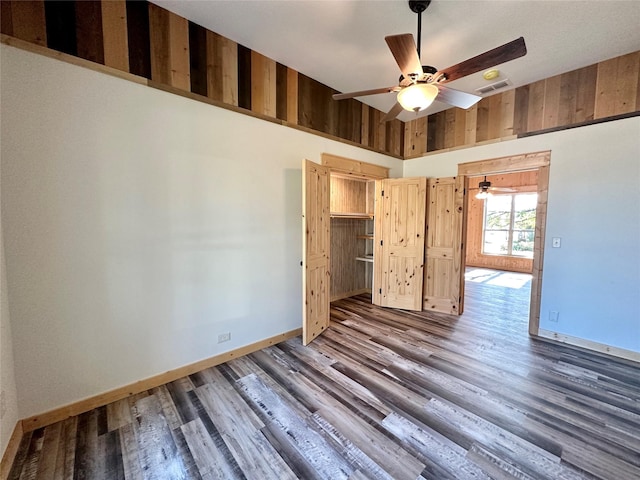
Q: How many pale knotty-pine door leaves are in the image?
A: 3